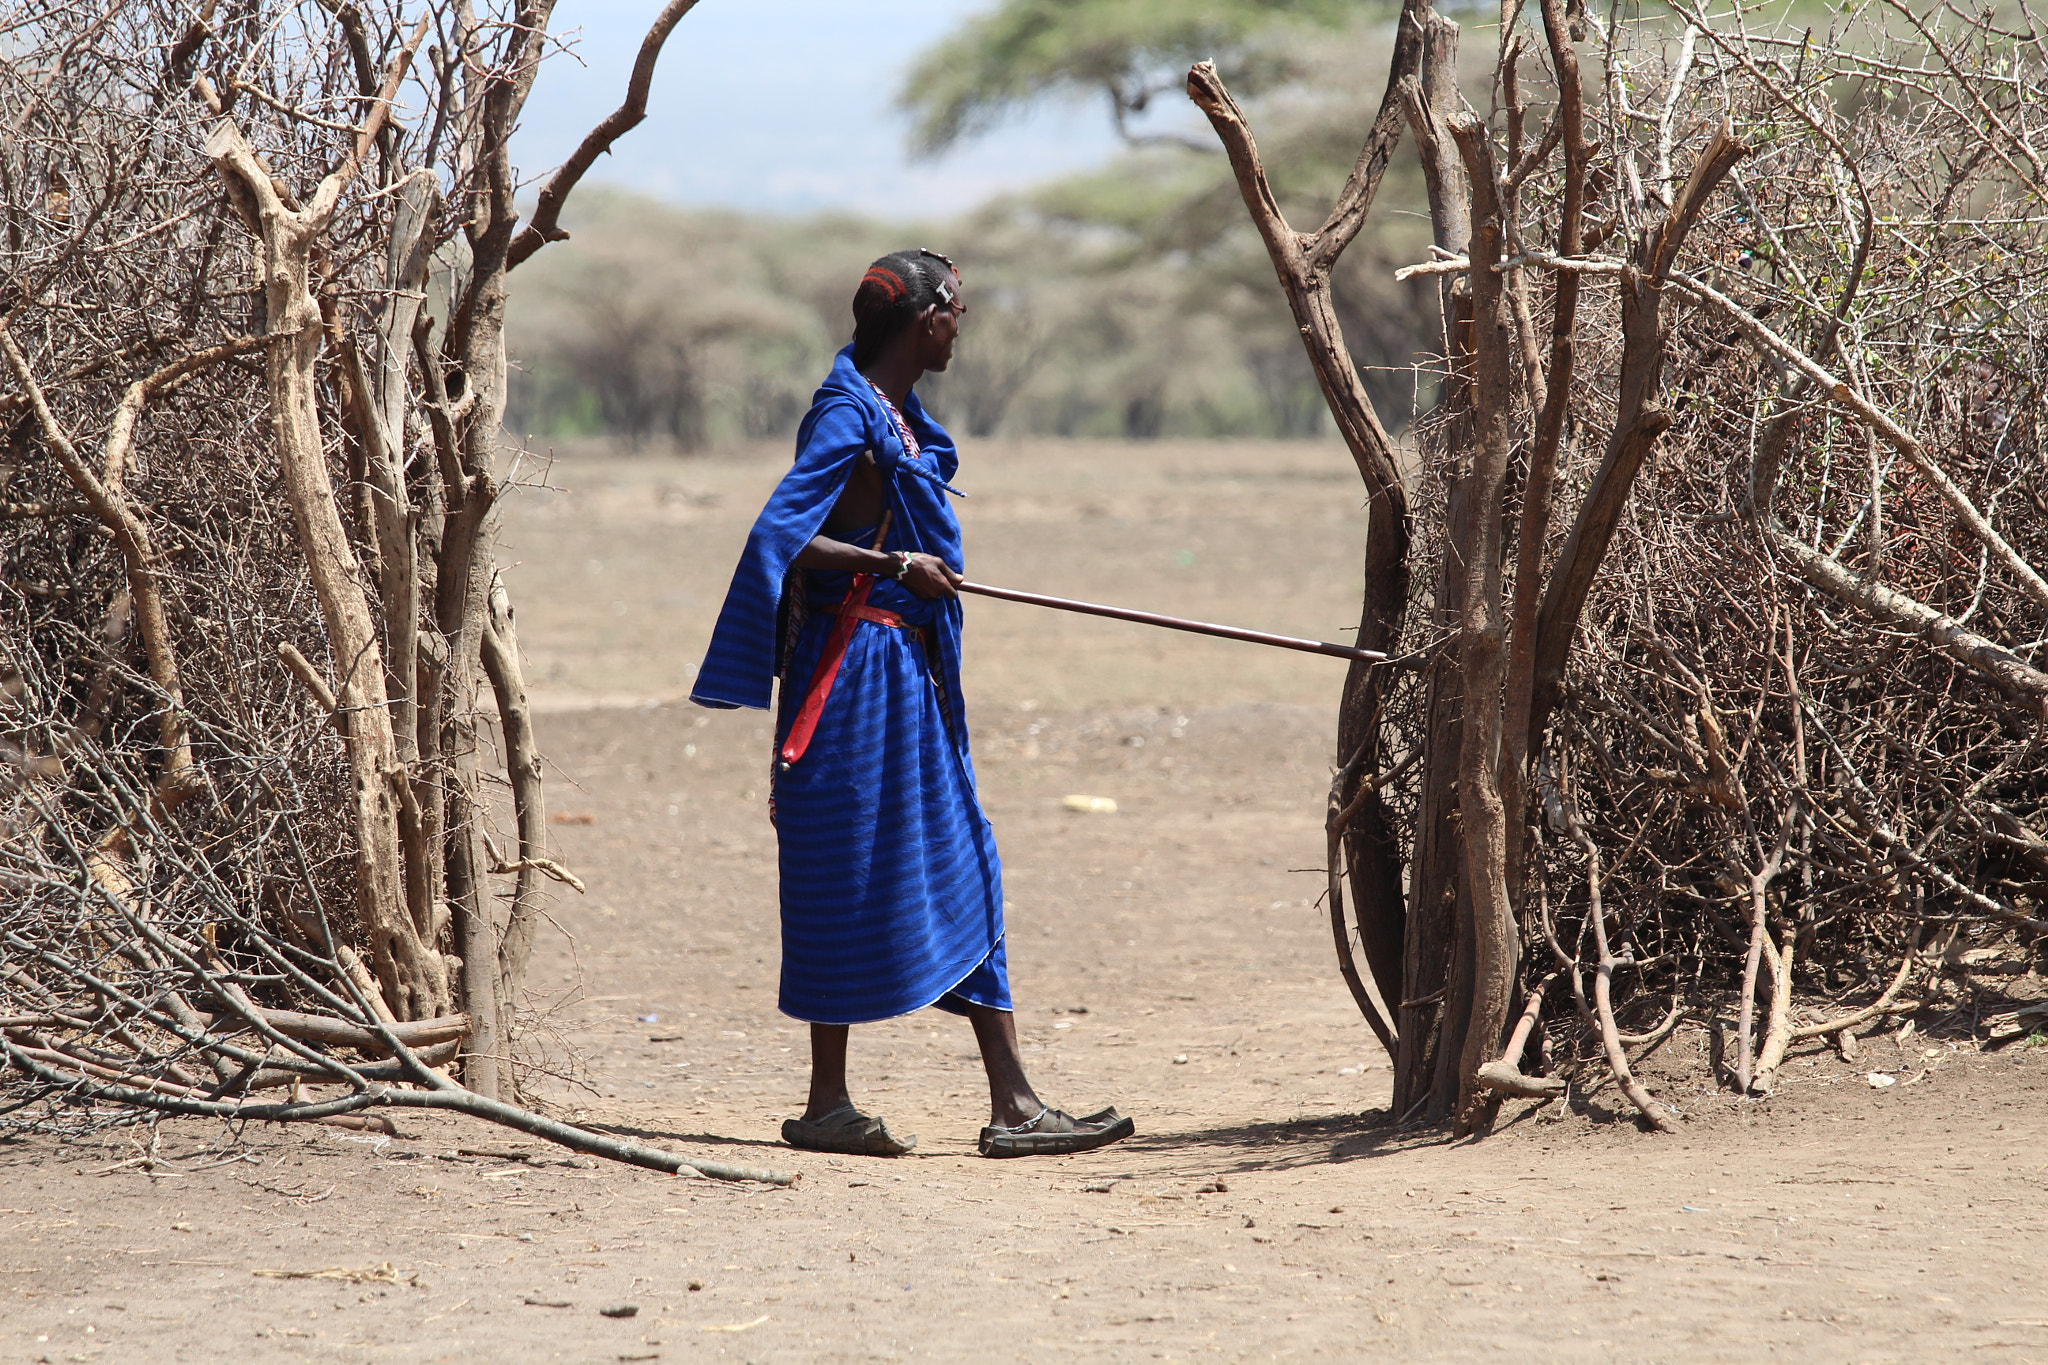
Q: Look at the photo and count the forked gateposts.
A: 2